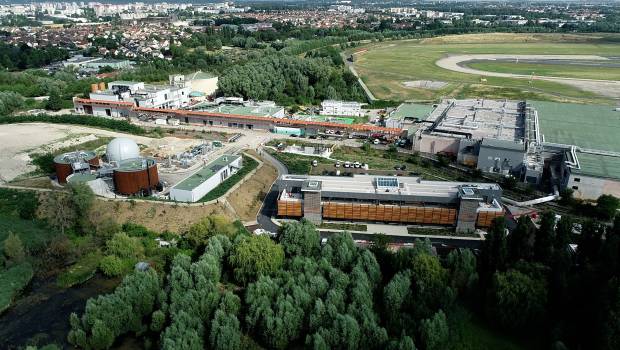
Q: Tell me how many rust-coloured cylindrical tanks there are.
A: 2